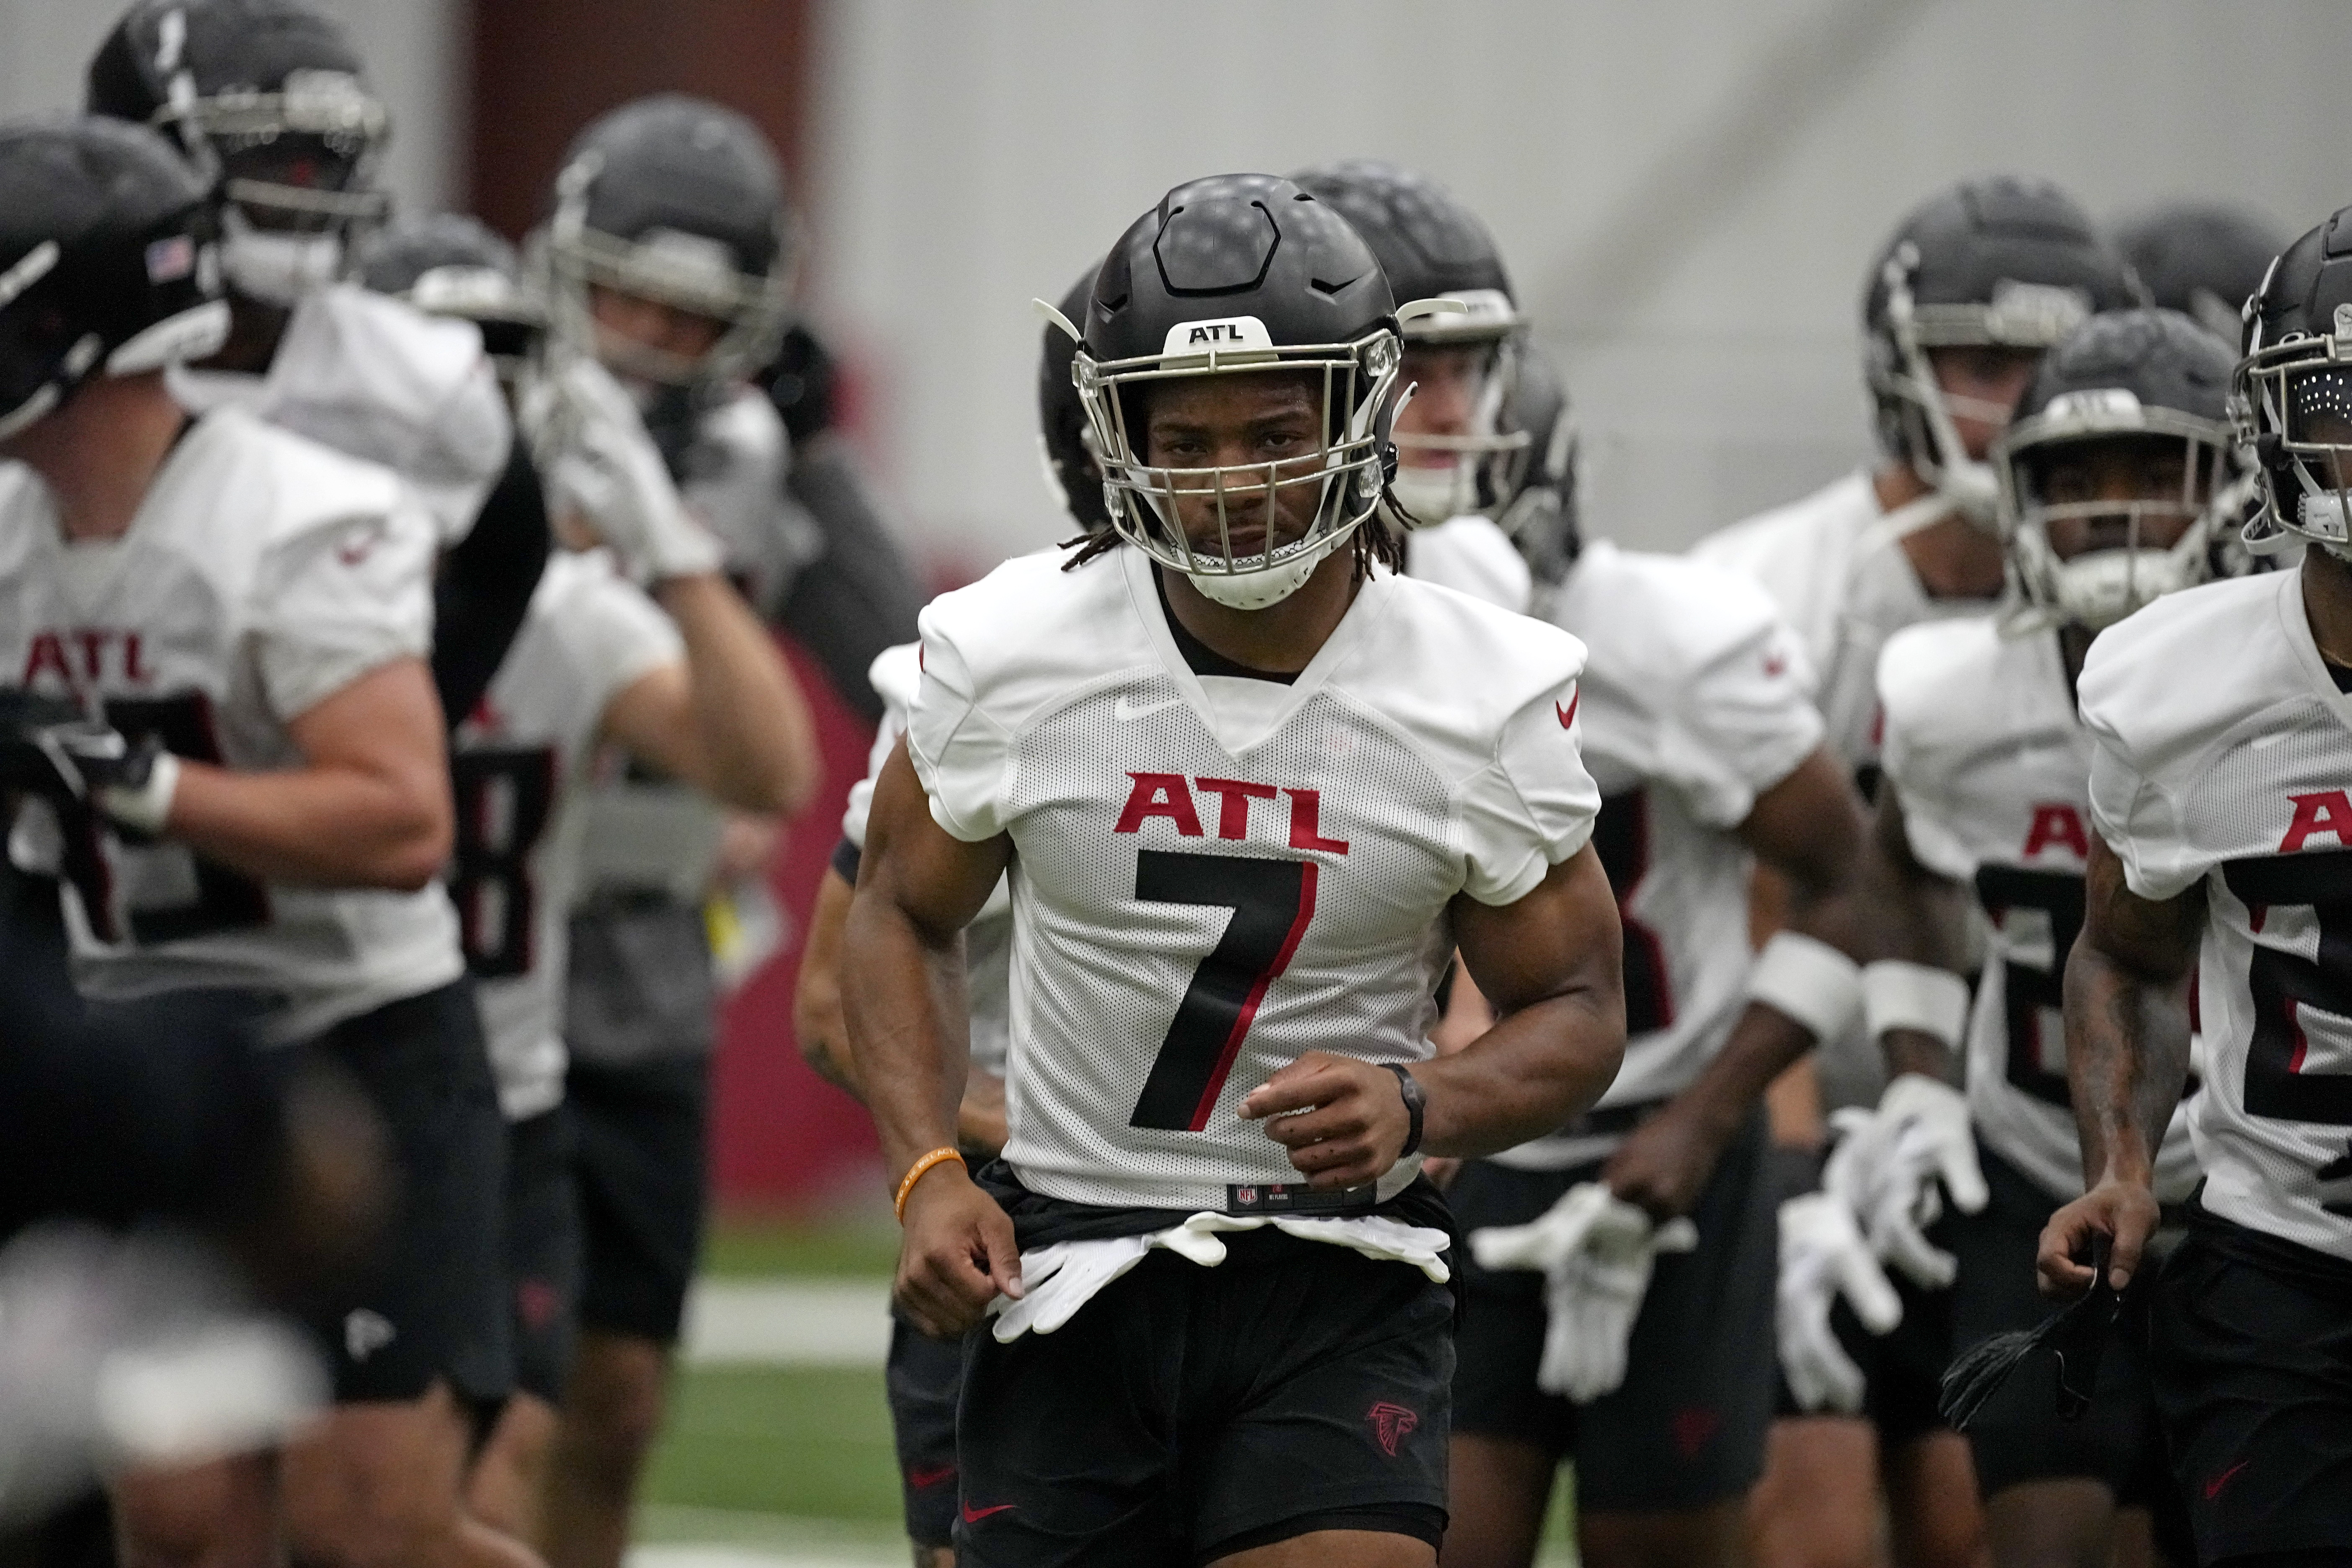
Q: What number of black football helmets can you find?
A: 12